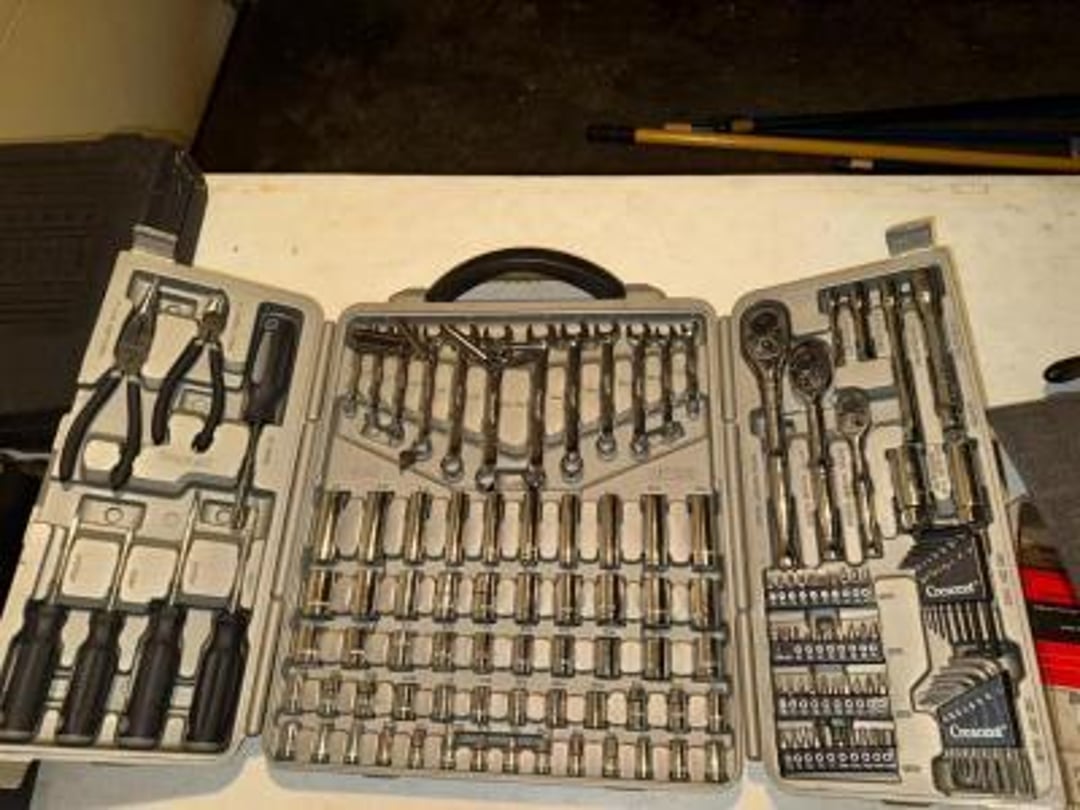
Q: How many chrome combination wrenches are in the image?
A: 12